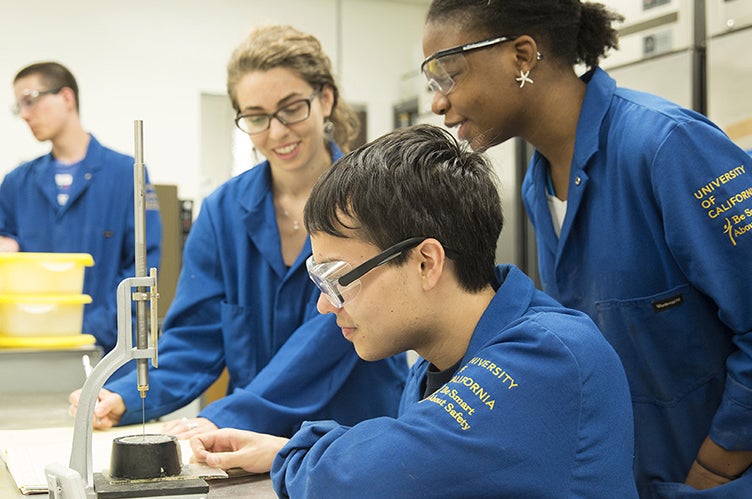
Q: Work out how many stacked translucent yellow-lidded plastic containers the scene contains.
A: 2